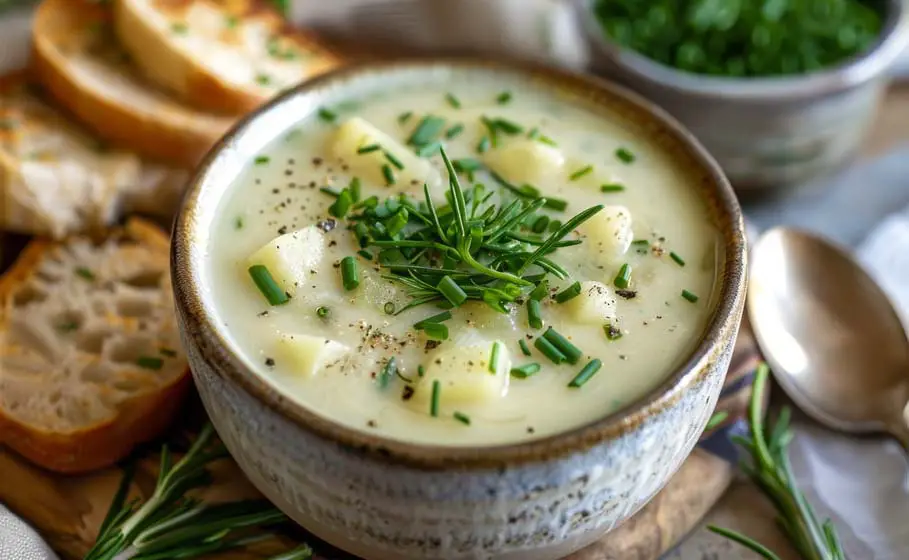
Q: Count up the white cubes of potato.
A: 7